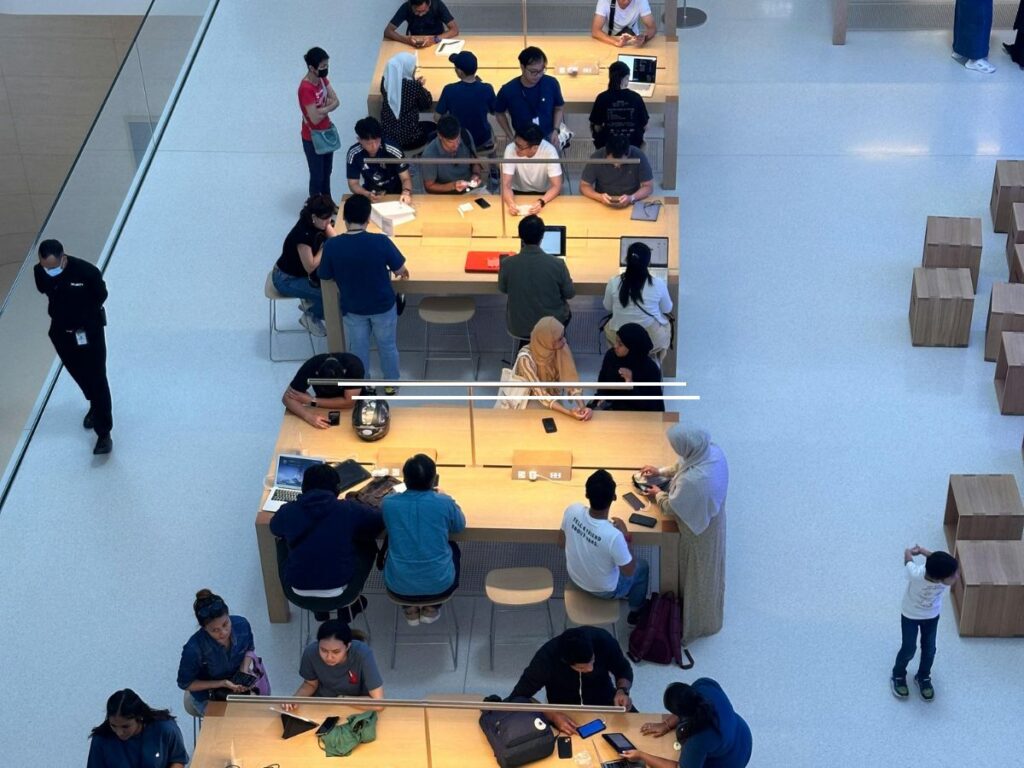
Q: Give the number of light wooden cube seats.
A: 9